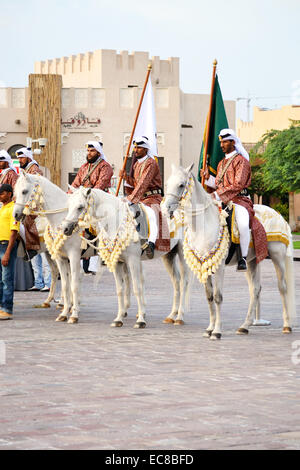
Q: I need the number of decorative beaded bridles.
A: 3